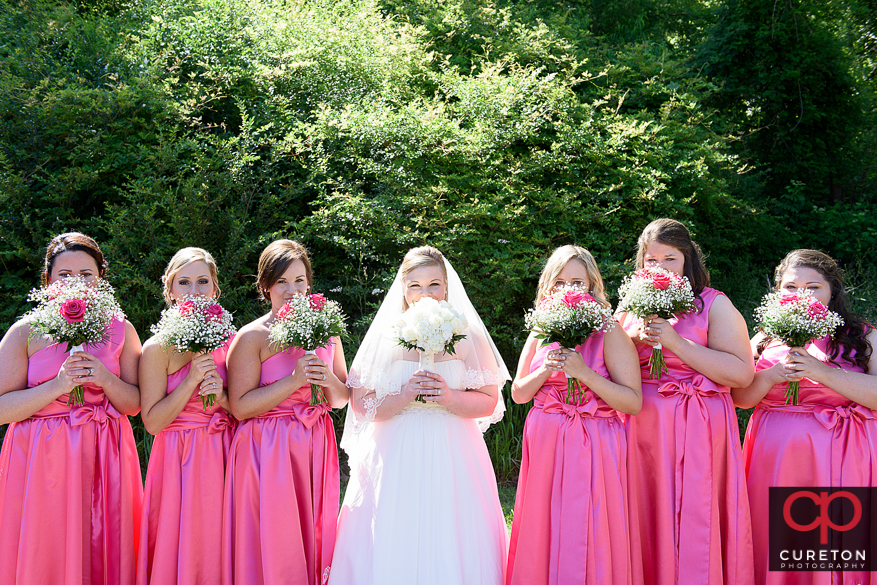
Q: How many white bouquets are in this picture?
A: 1